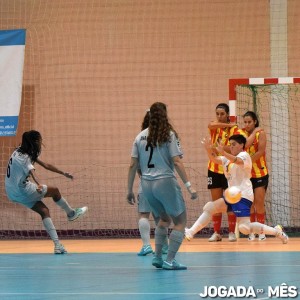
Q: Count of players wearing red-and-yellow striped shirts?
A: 2